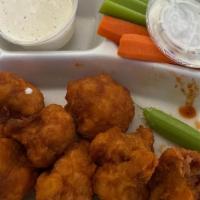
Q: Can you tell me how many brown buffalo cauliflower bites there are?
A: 7